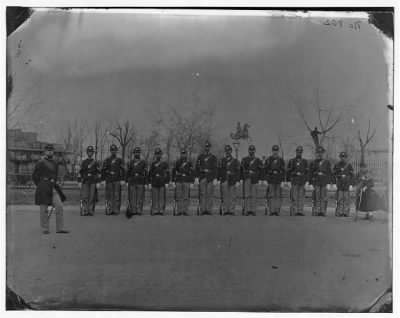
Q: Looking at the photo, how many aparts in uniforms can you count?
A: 13